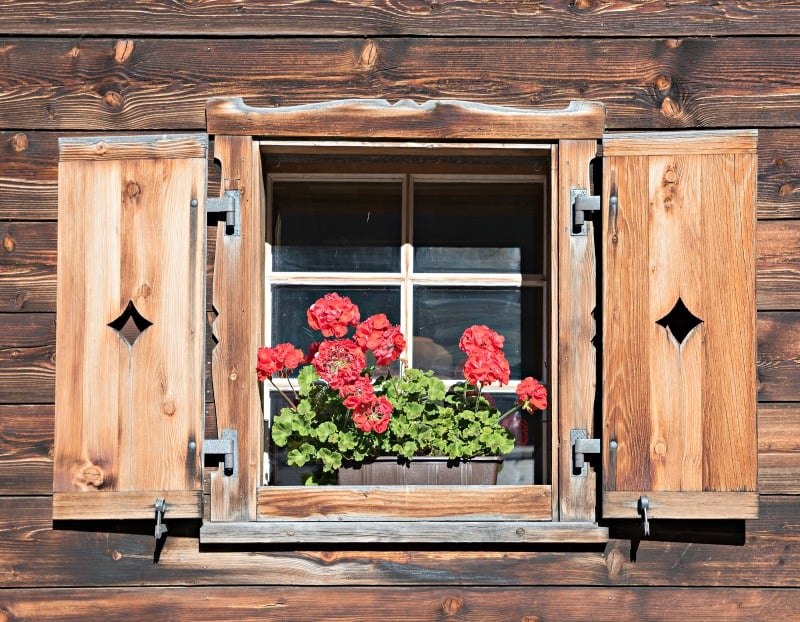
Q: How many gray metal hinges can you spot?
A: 4